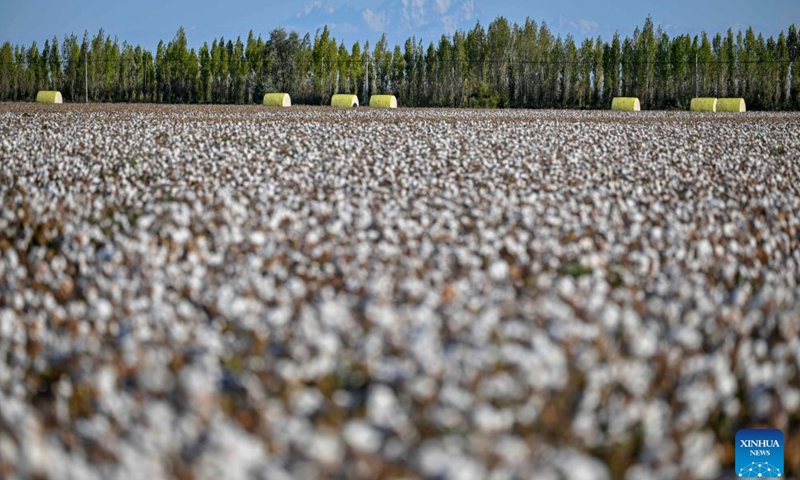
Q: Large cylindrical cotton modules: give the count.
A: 7